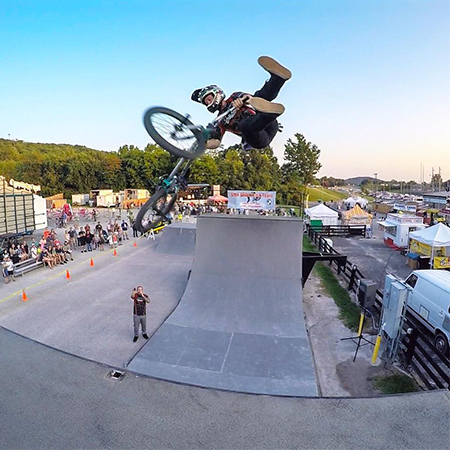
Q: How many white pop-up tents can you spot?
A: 4